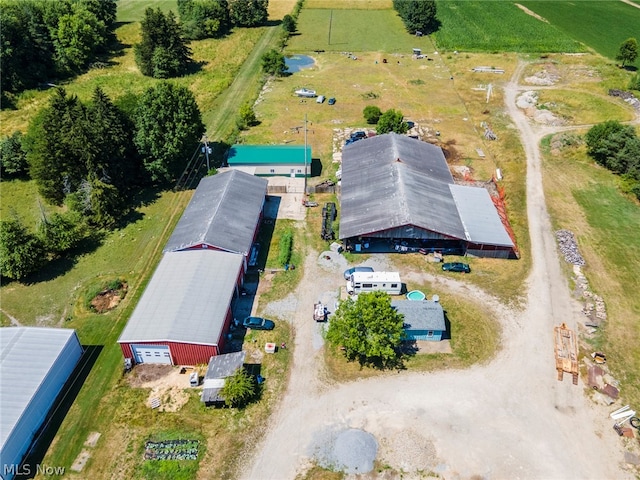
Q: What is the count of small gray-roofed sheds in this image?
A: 2